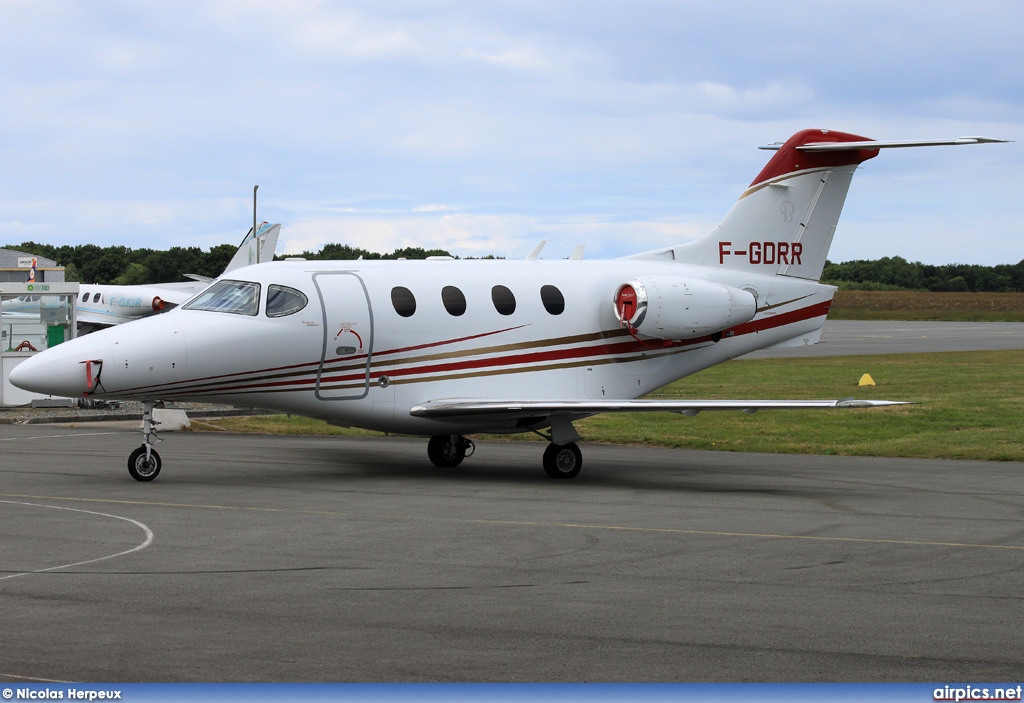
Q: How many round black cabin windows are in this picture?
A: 4